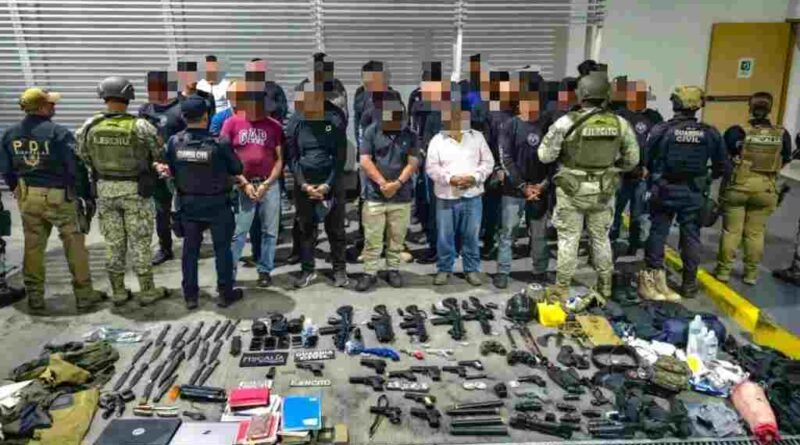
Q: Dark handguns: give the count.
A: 11